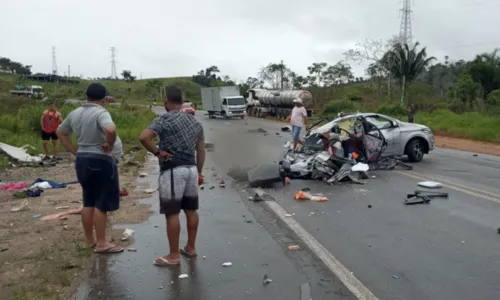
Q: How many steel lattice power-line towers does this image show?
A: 3